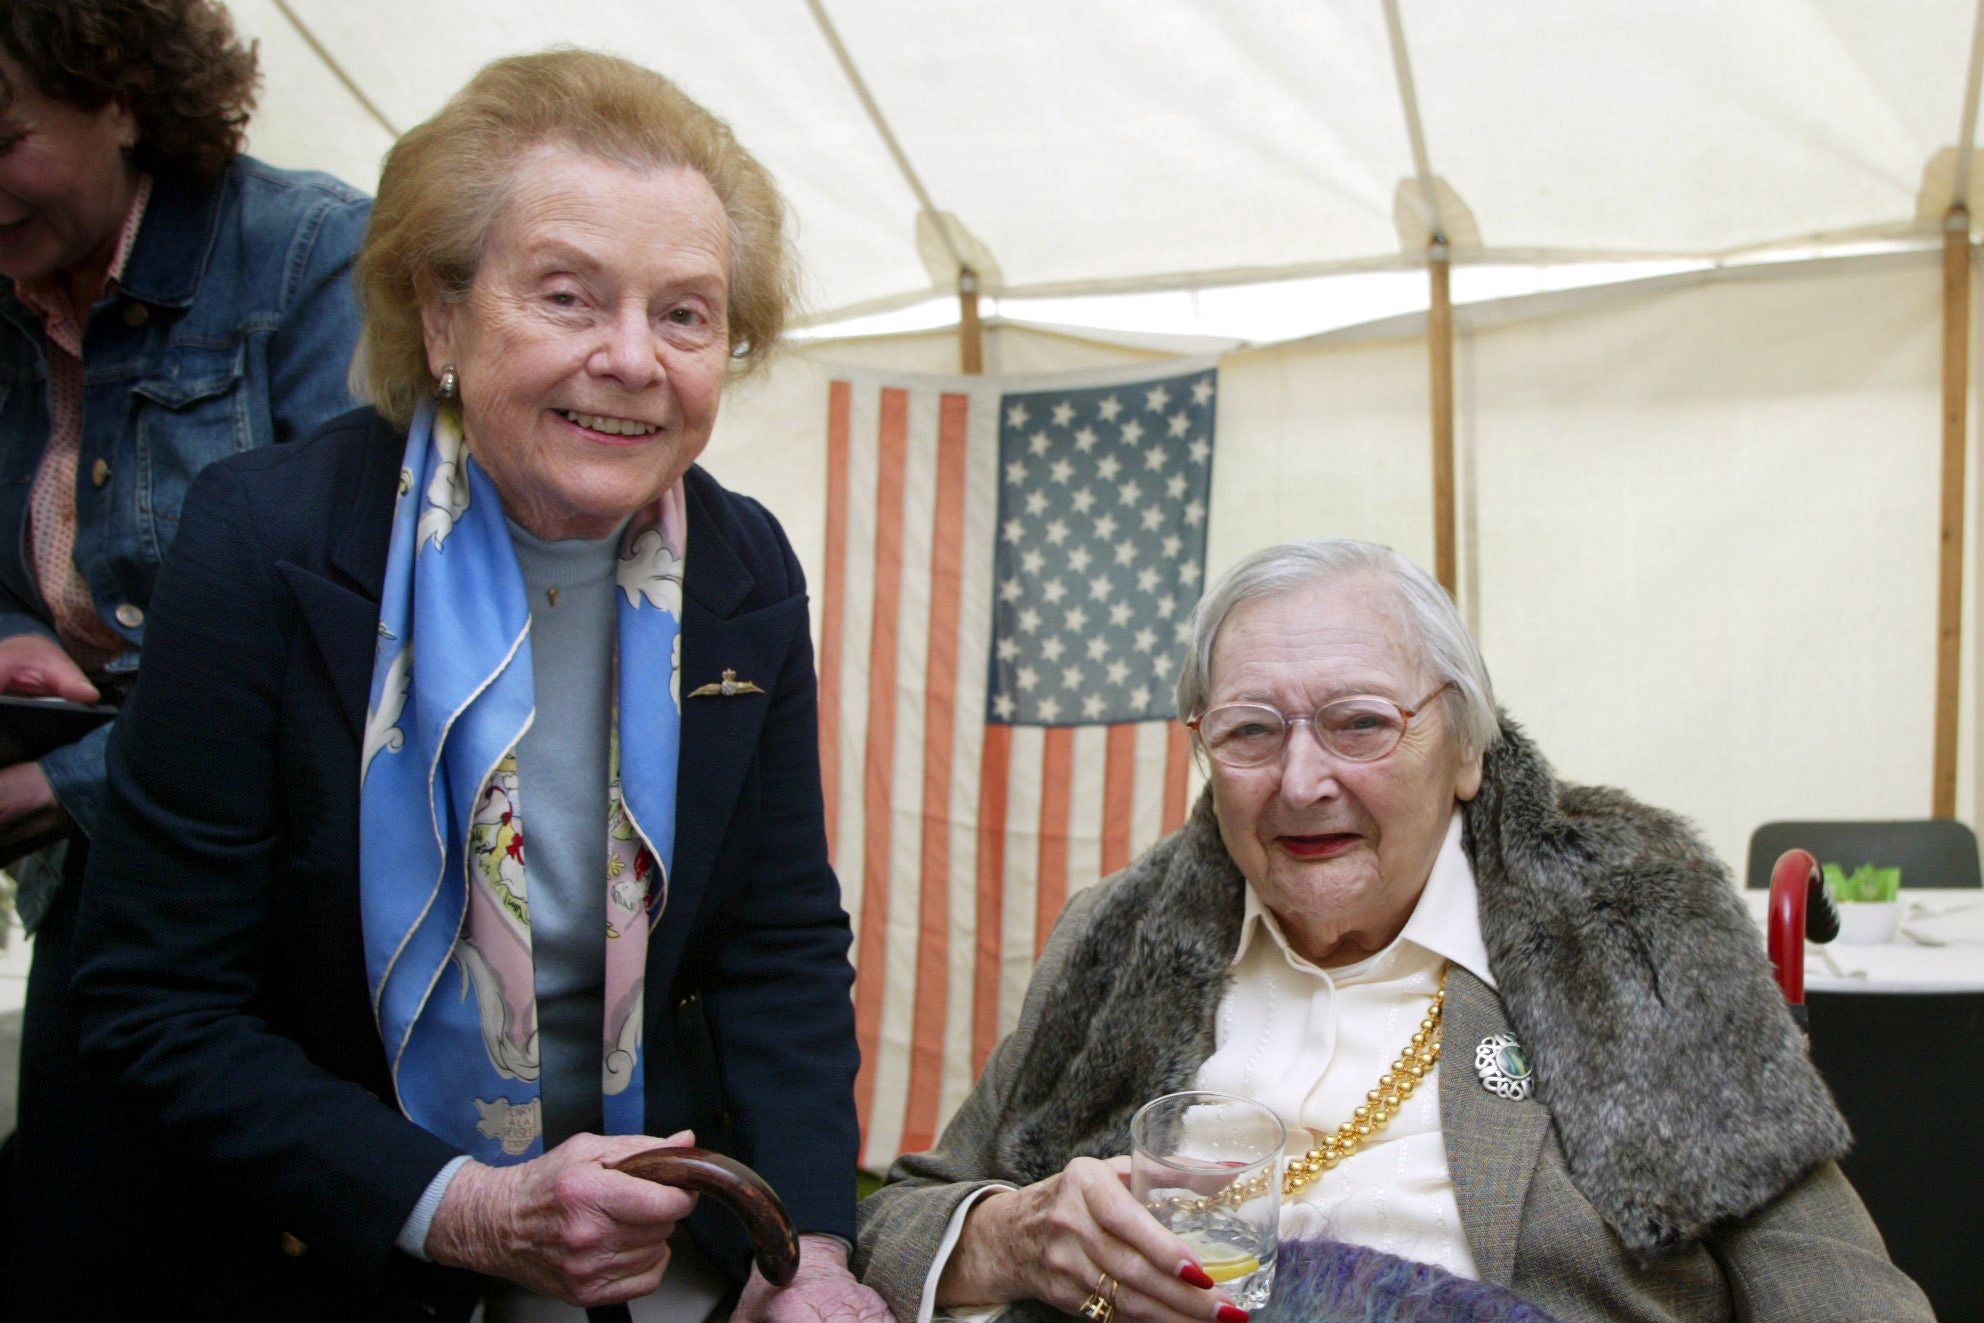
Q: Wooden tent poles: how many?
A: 3